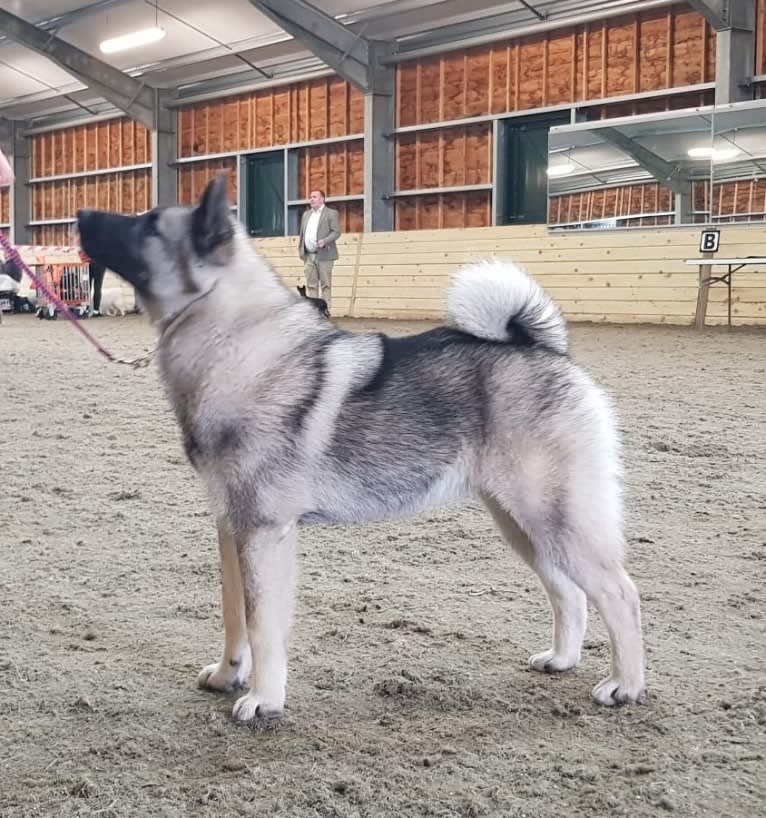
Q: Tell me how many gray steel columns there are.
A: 4